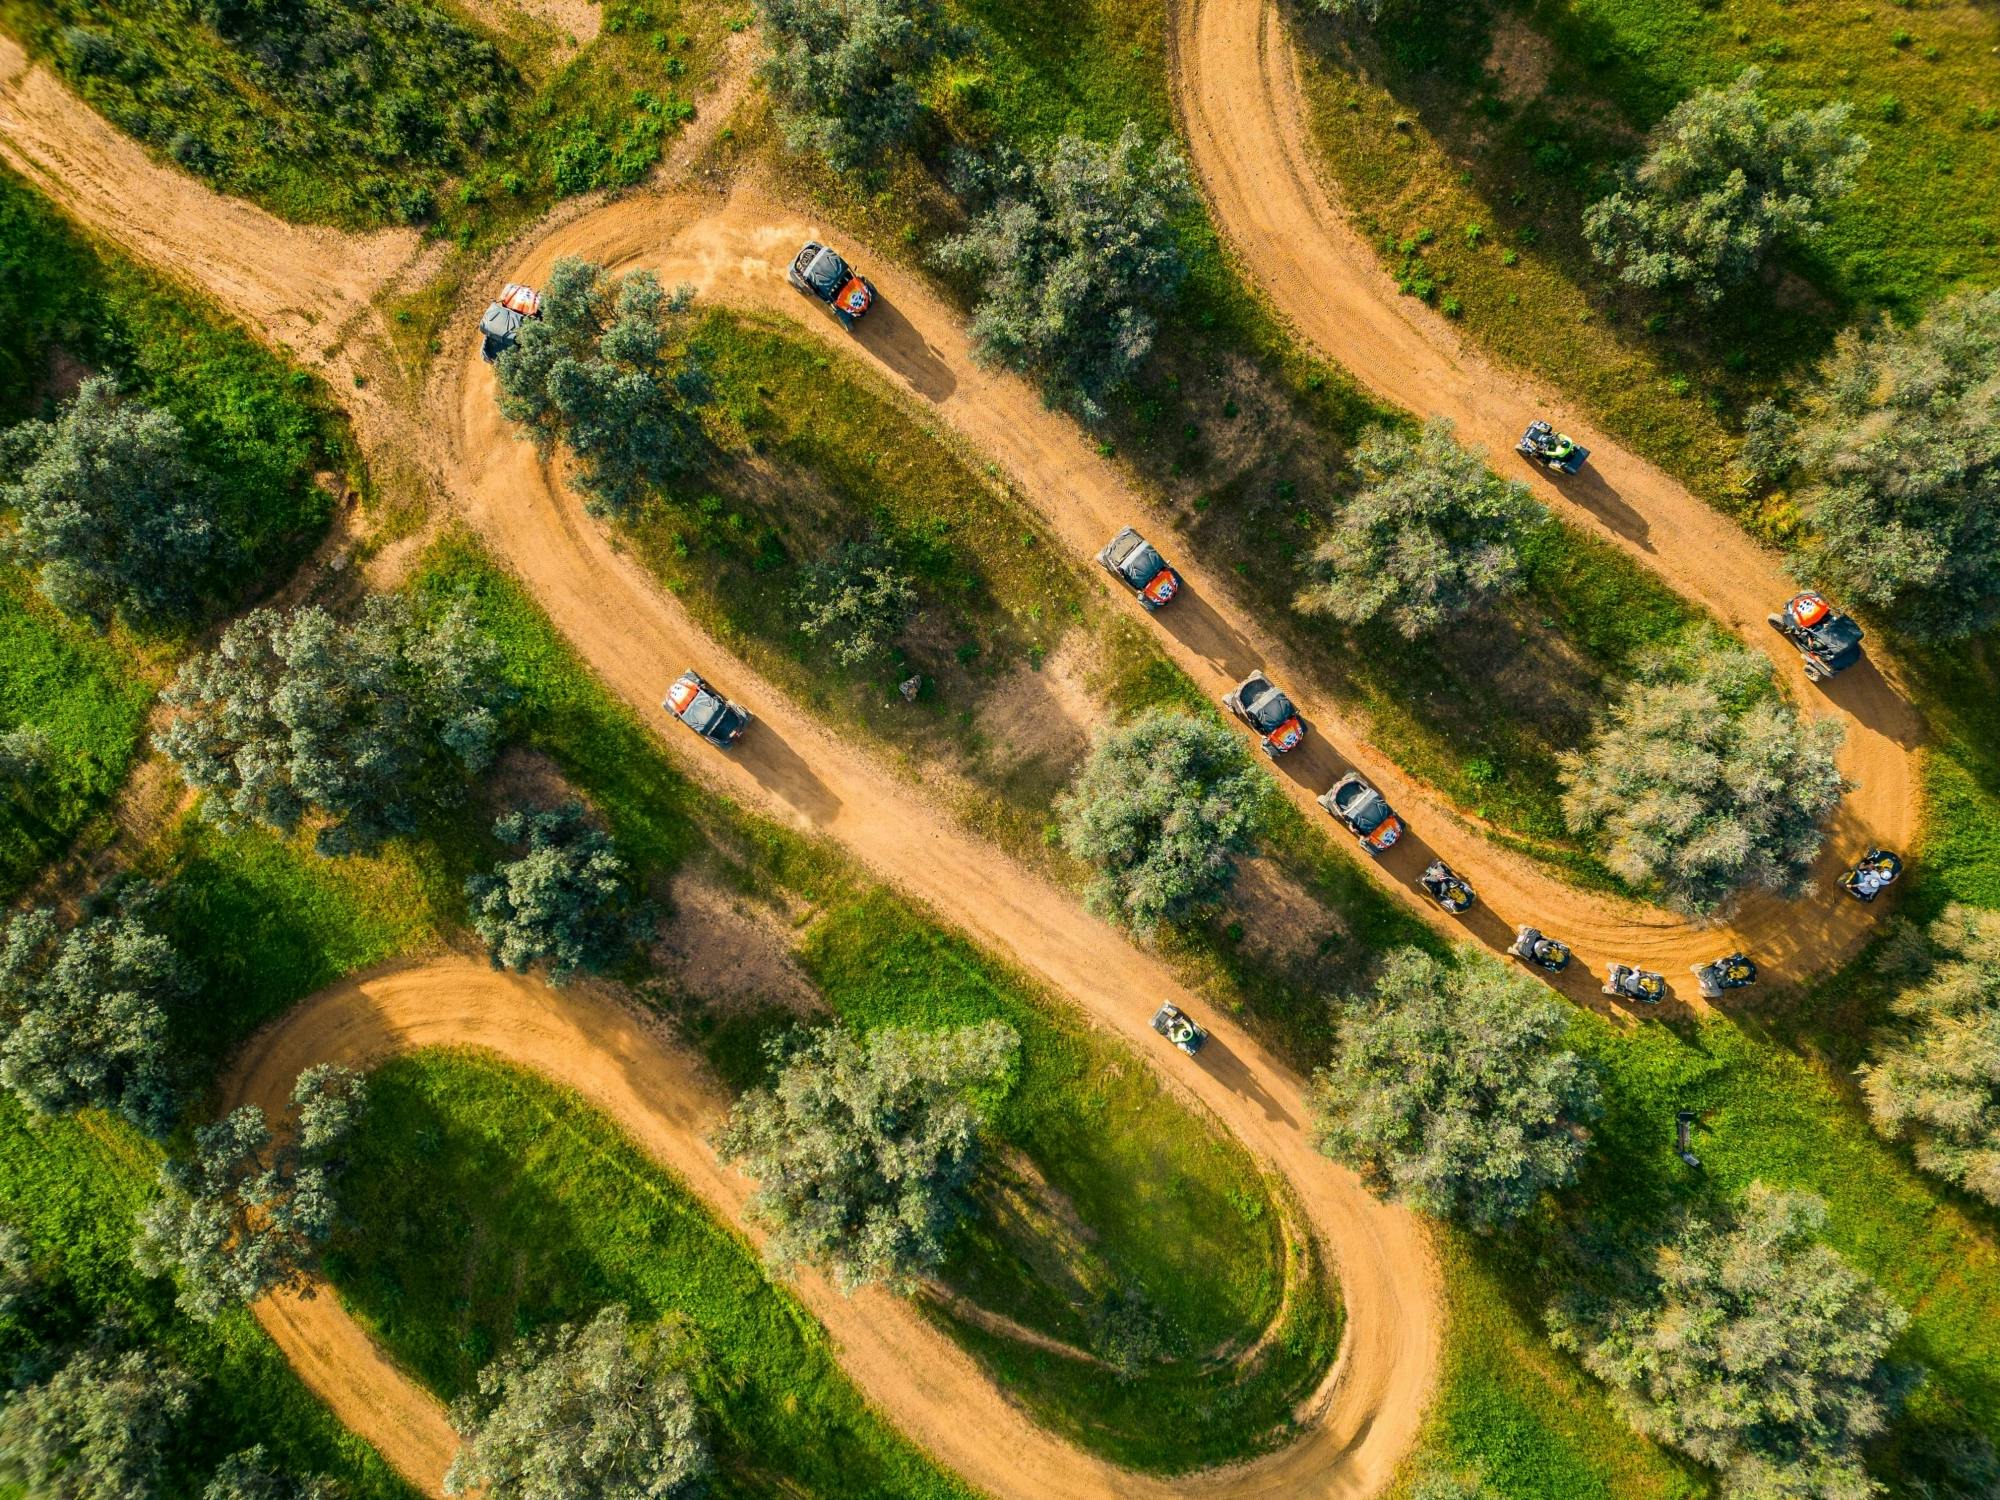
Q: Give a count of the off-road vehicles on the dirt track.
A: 14